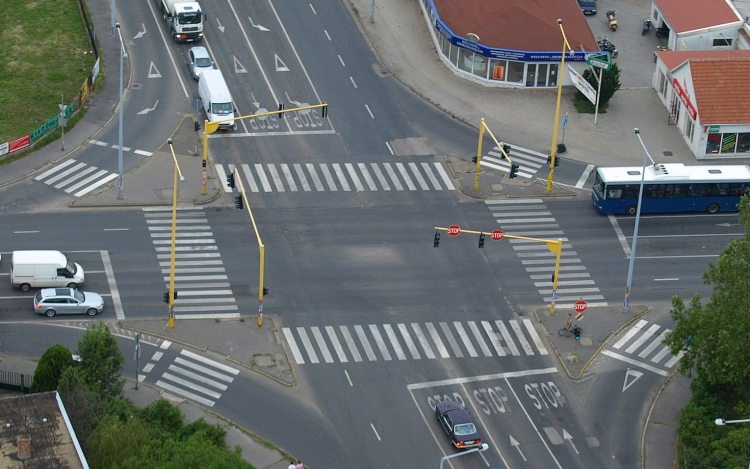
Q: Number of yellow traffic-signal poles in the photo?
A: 6